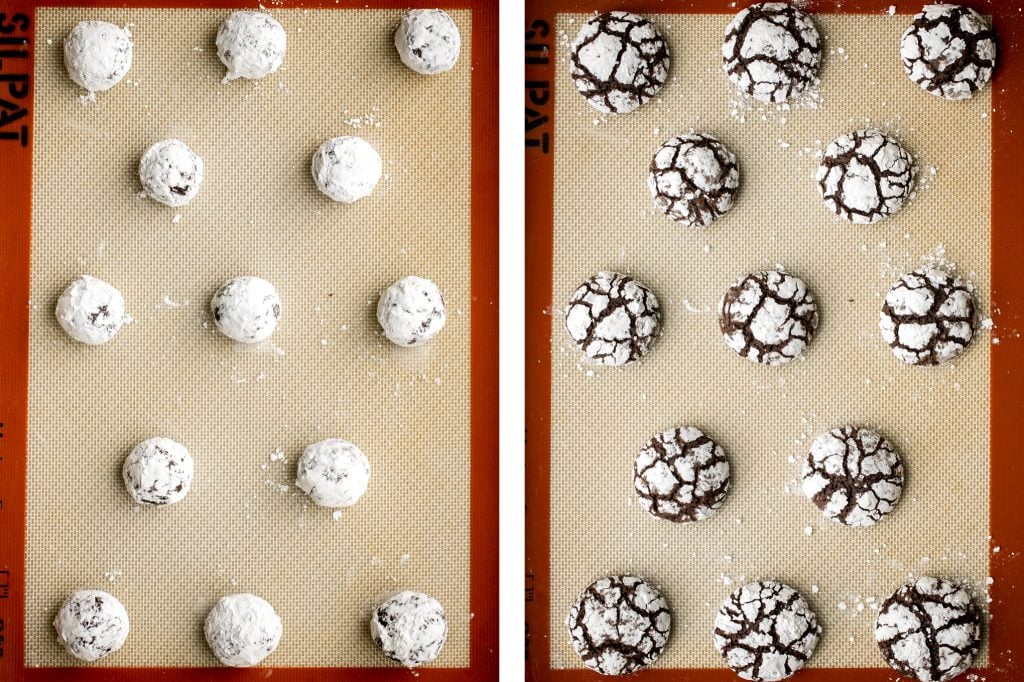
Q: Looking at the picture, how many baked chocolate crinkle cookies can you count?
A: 13